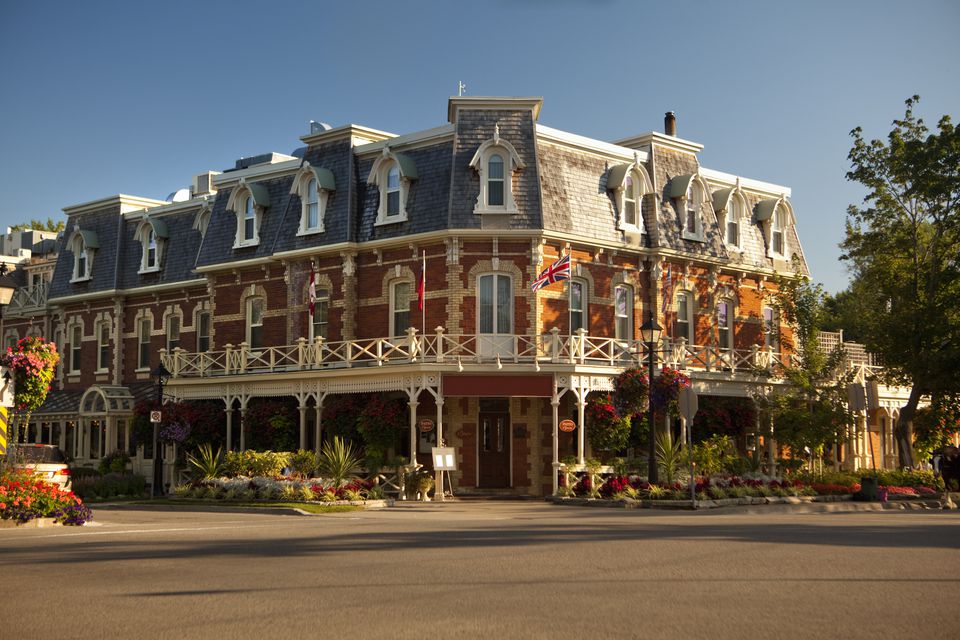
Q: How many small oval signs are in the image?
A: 2